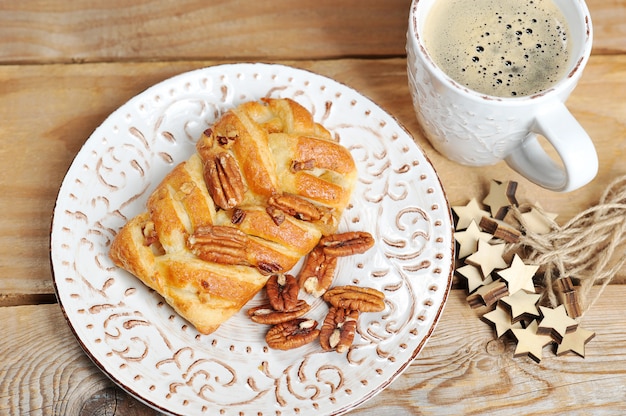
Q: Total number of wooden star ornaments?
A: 15